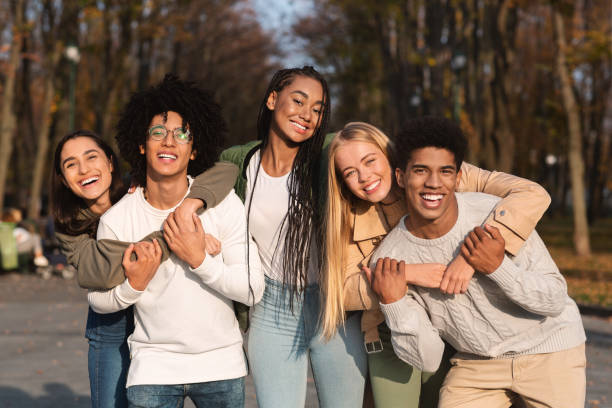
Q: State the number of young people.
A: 5